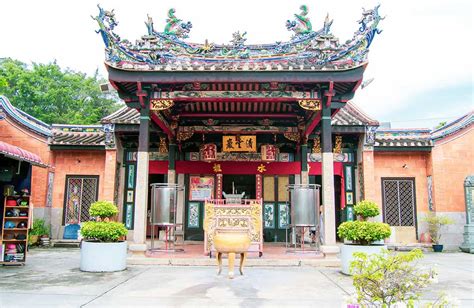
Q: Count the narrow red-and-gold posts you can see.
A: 2